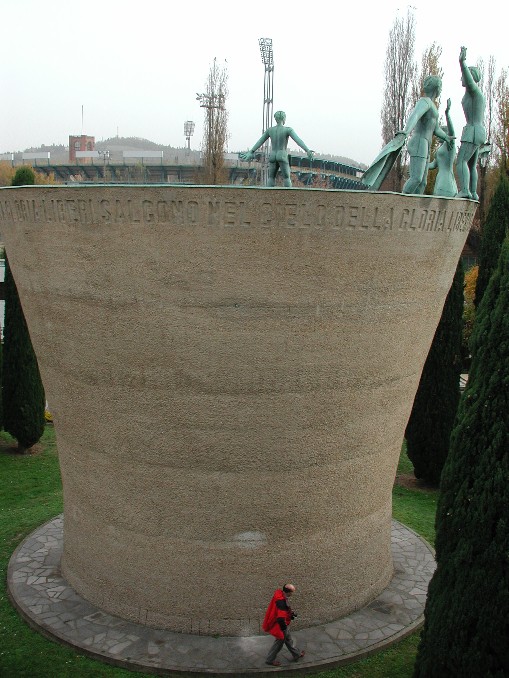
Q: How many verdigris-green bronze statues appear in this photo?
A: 4